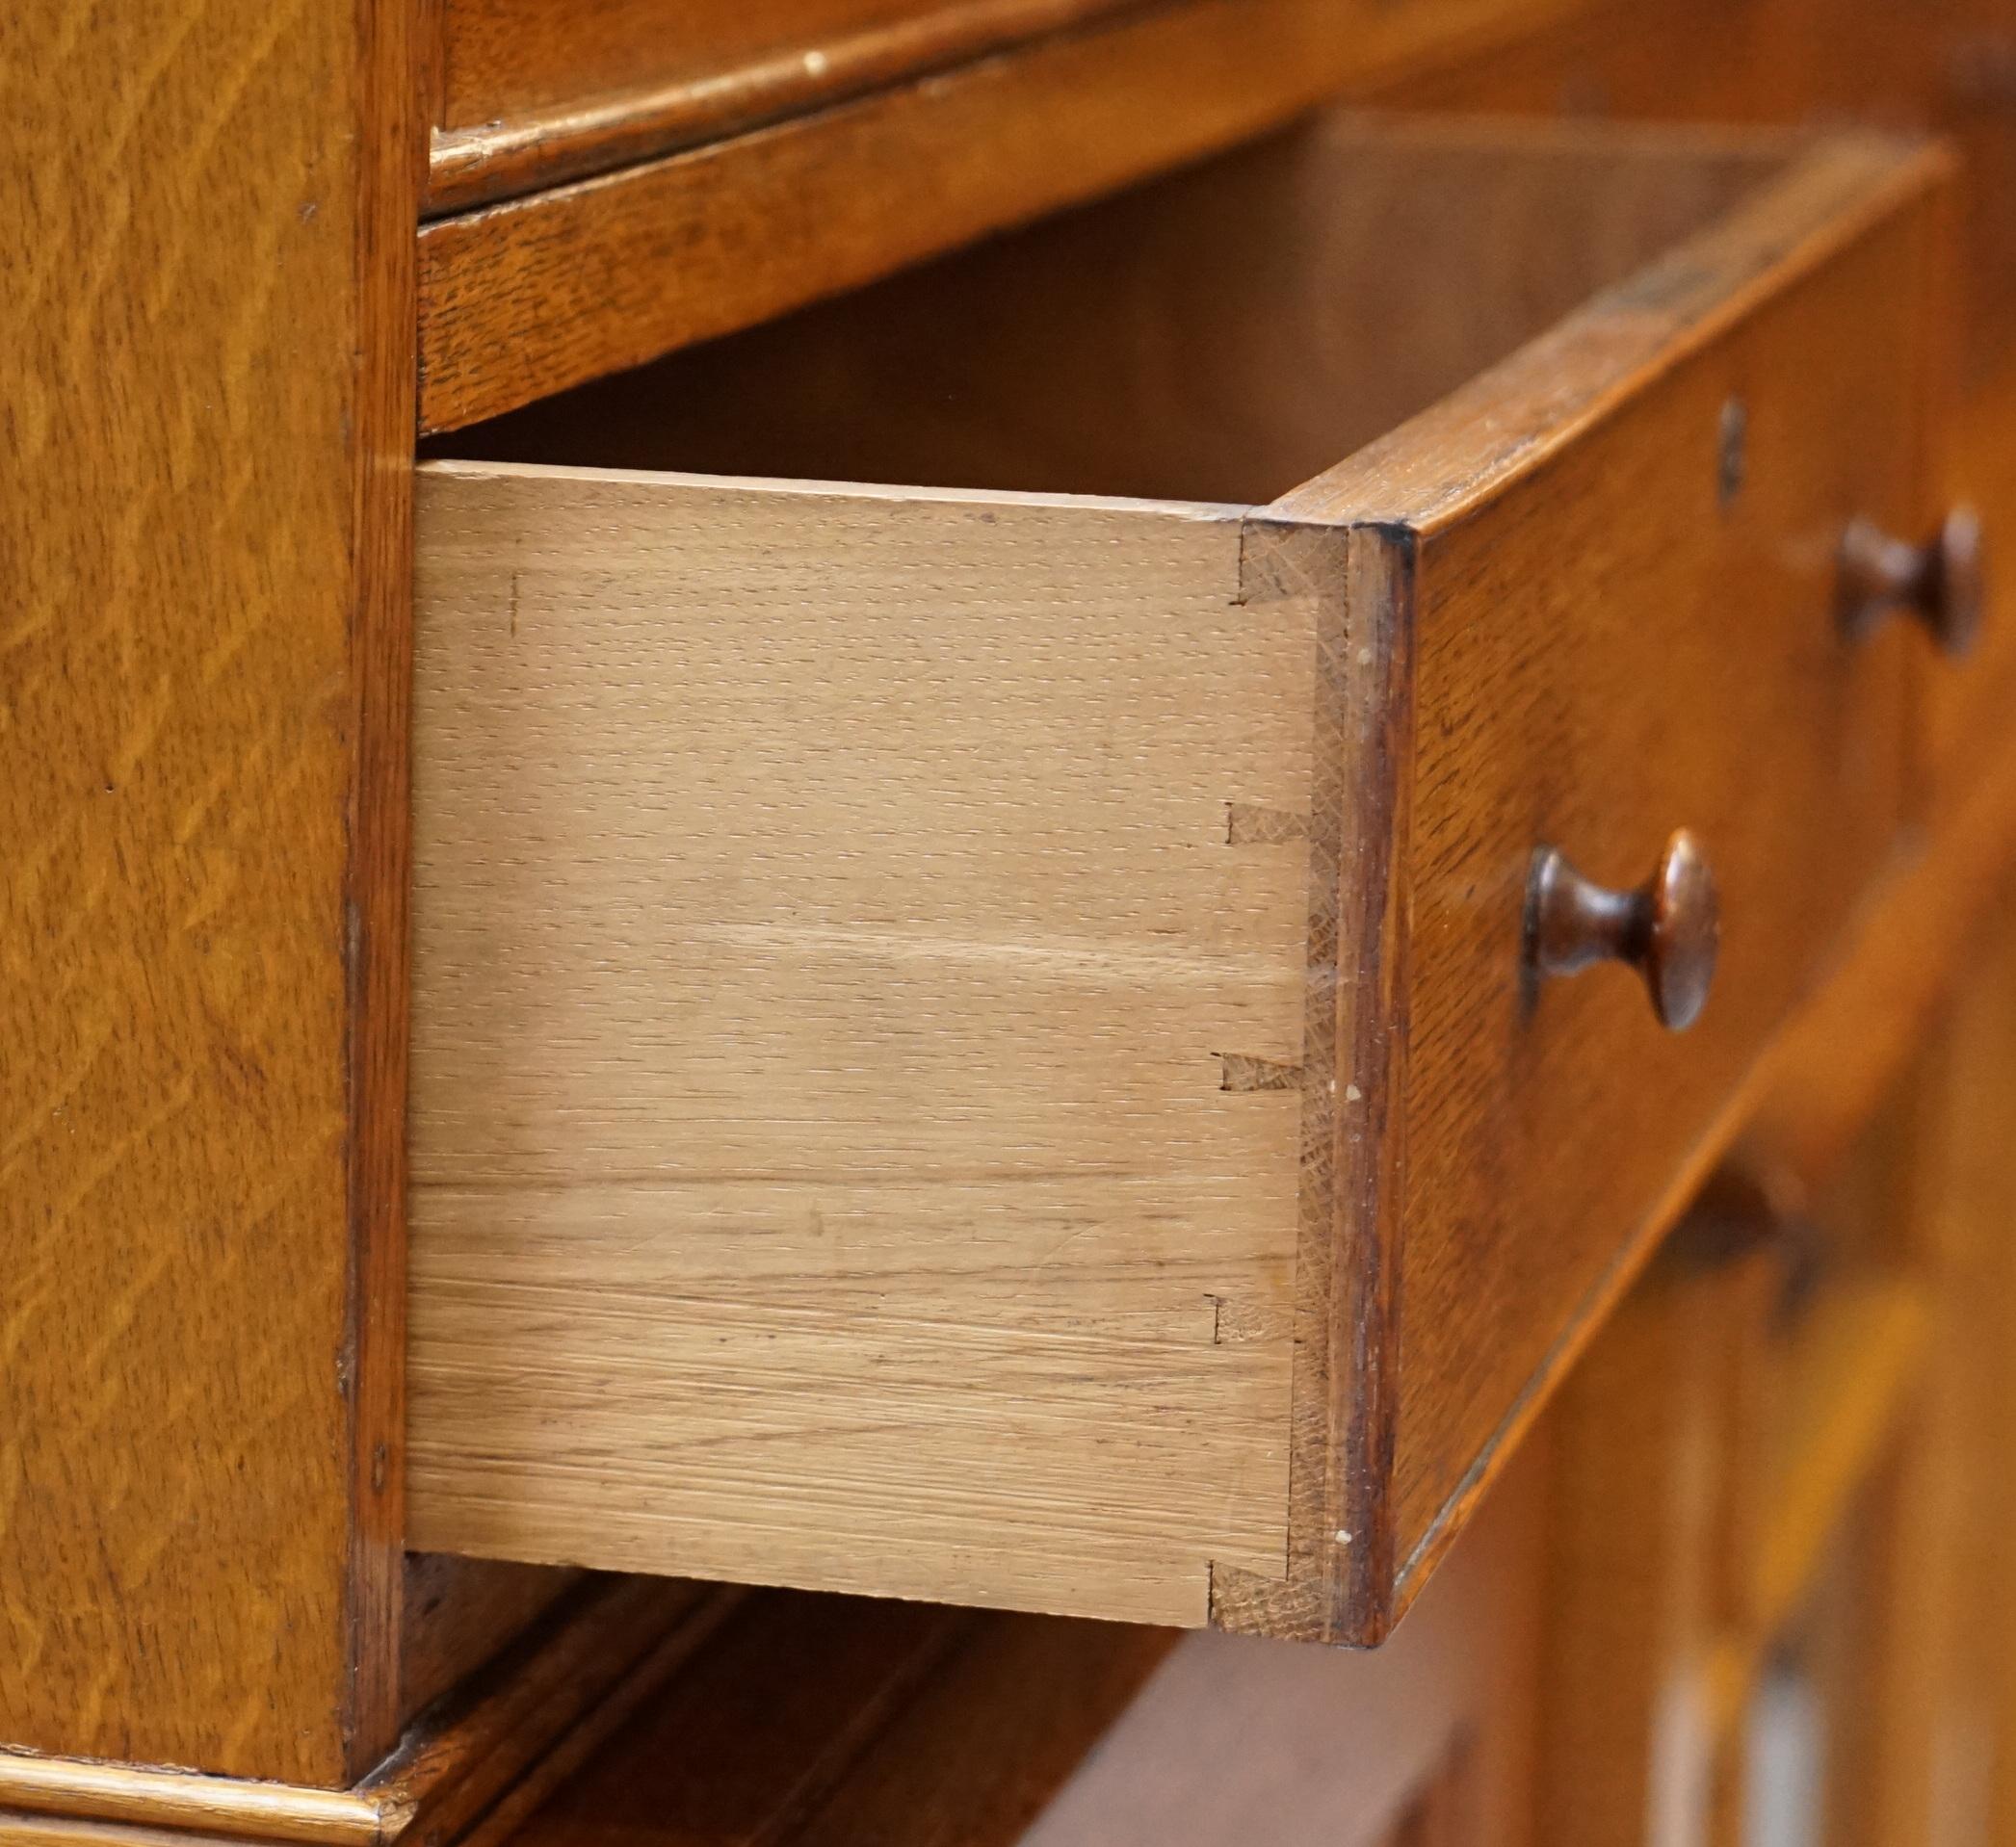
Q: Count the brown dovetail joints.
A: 5